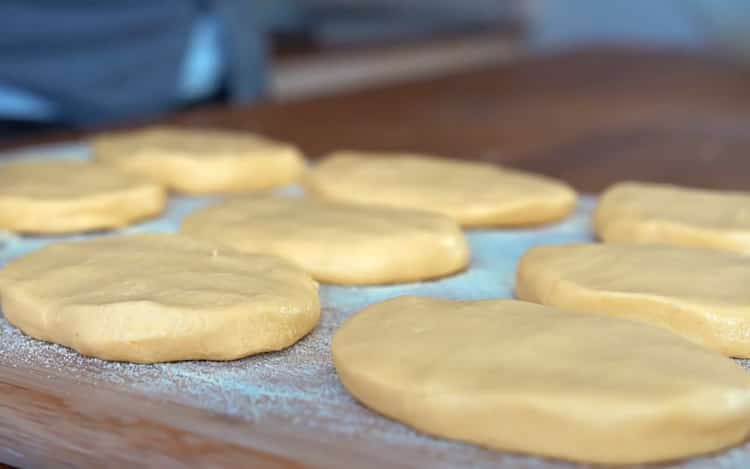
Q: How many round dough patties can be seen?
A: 8